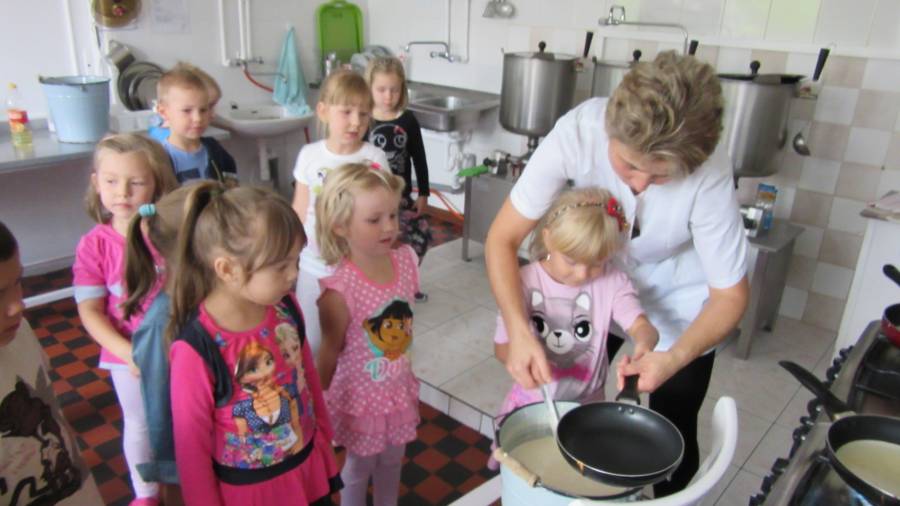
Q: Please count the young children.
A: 10